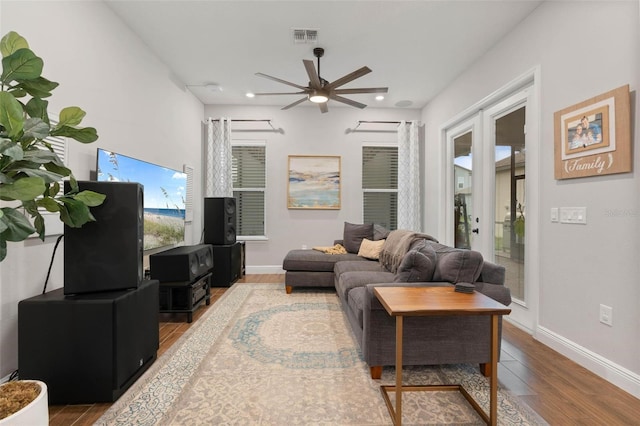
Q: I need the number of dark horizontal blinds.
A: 2